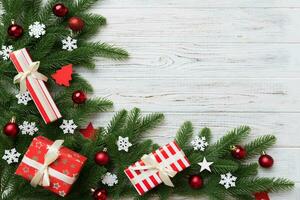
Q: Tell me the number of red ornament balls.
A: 10